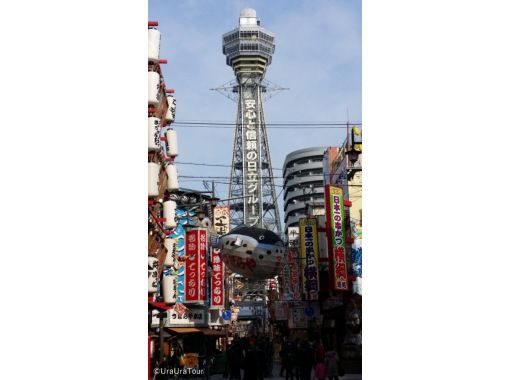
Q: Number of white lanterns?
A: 11